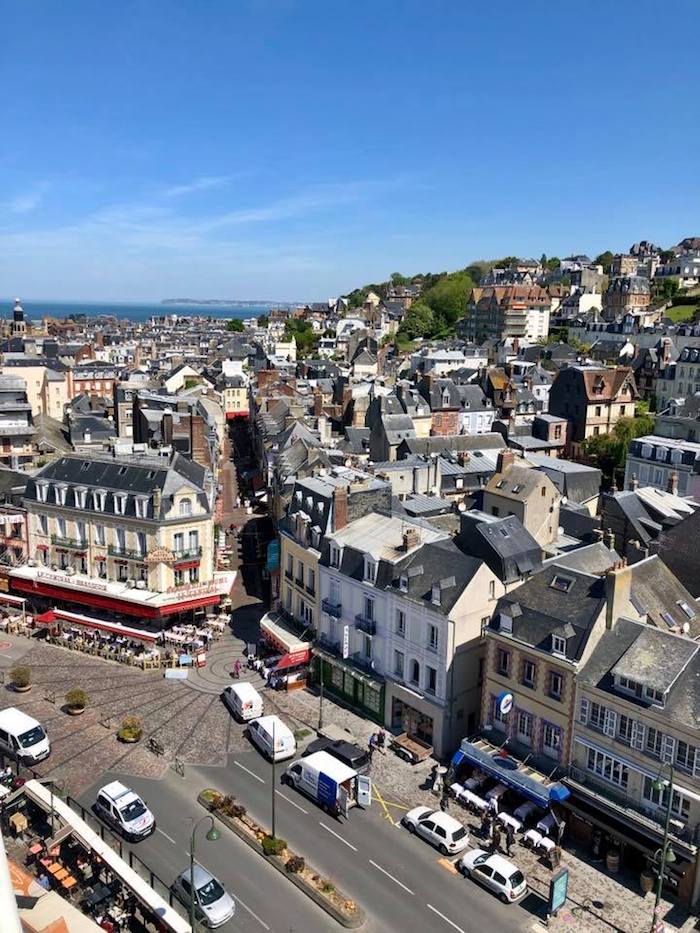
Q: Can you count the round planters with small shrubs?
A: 3